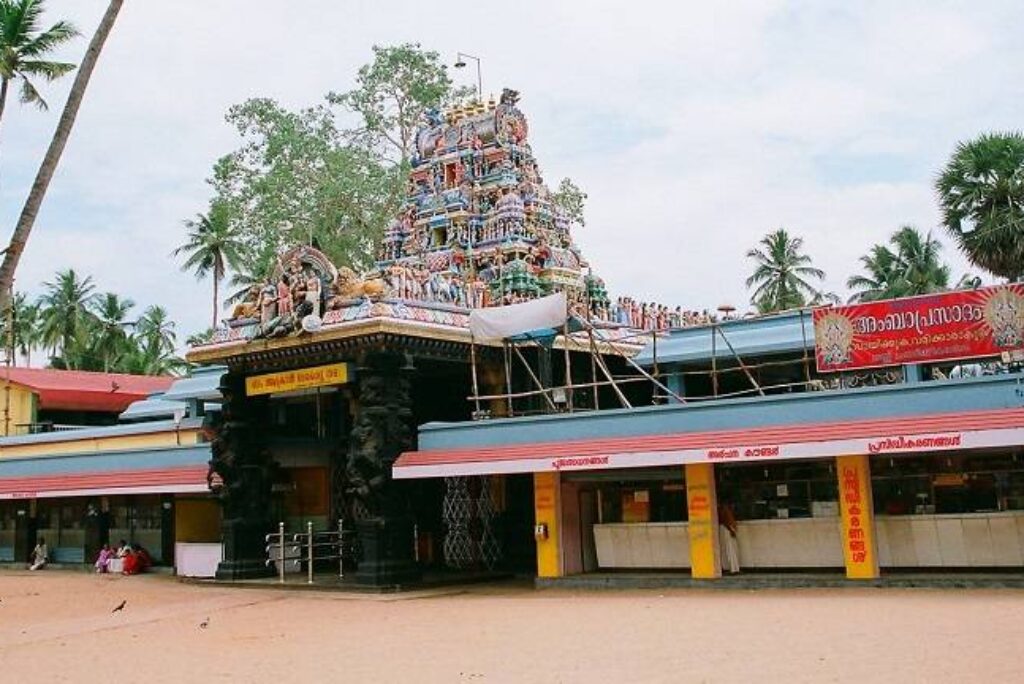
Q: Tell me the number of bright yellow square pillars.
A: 3